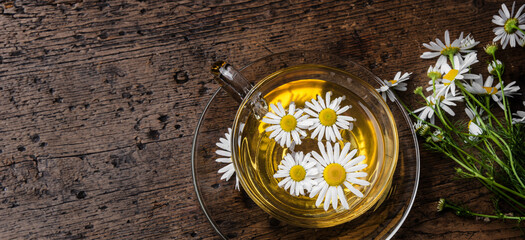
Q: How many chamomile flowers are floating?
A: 4